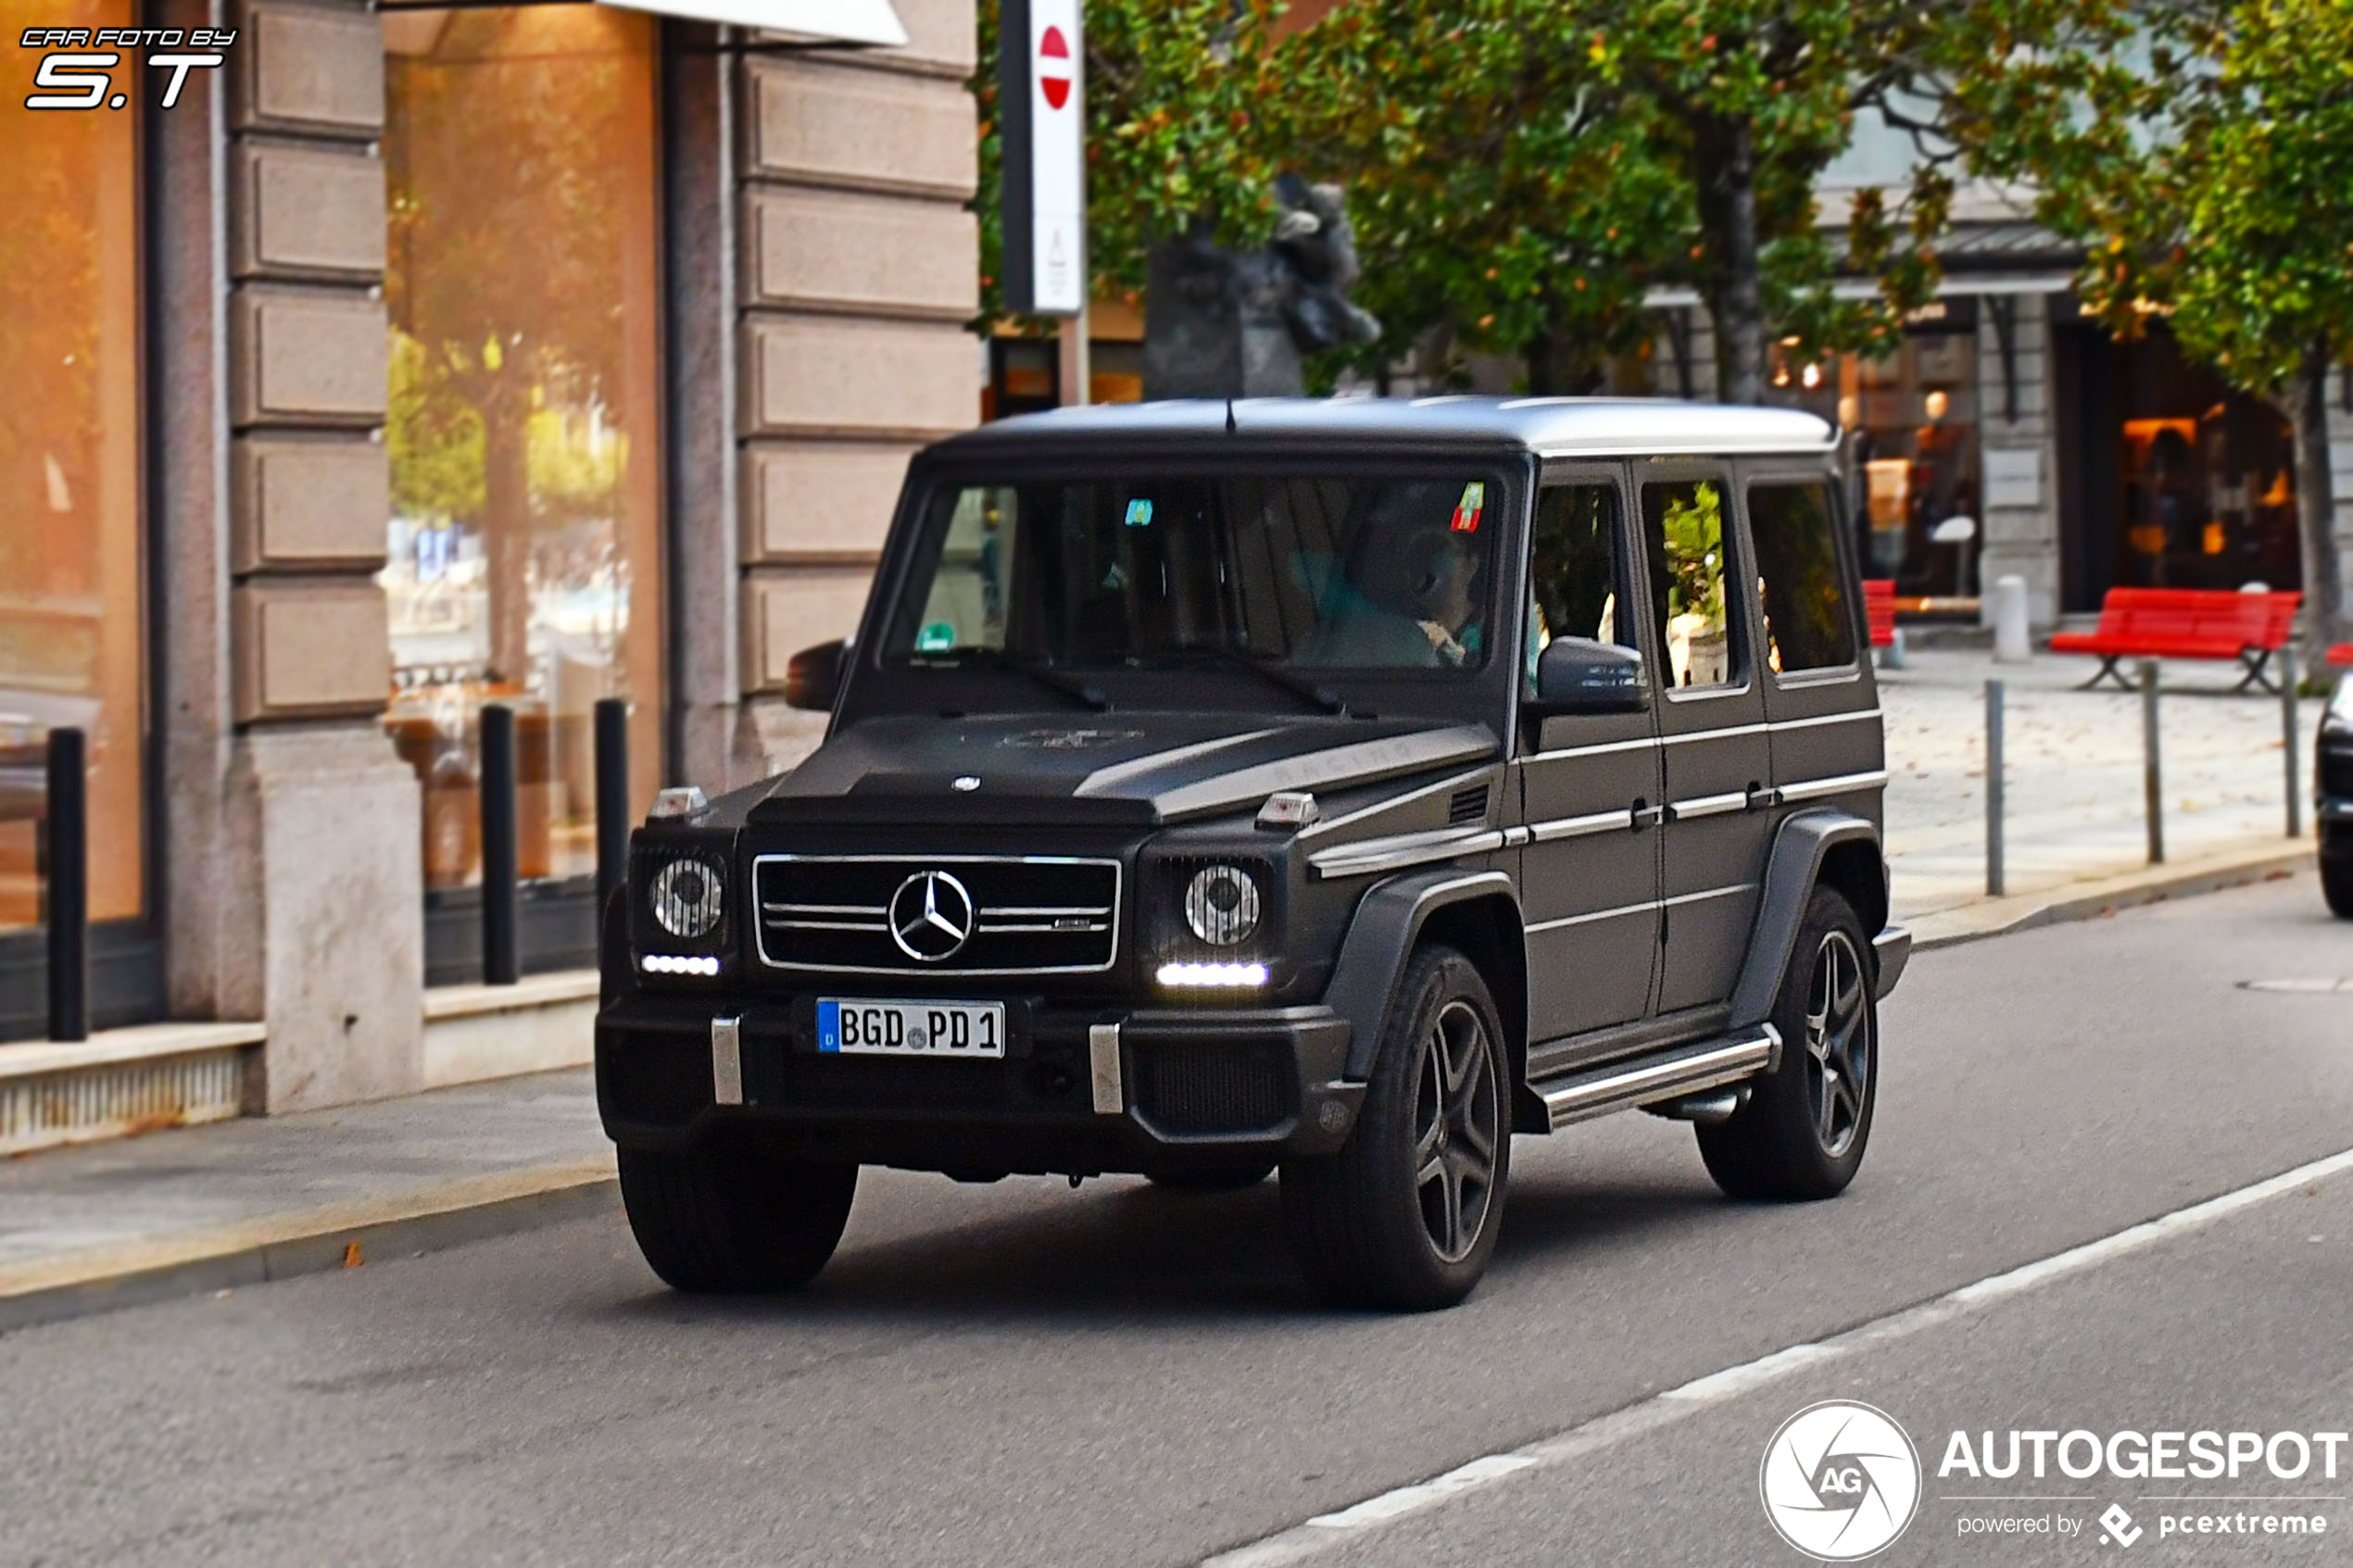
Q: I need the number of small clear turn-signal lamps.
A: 2